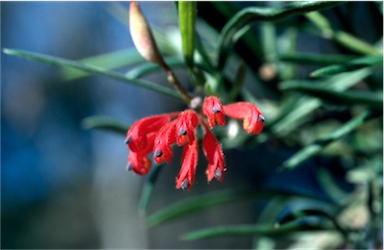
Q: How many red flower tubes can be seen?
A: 8